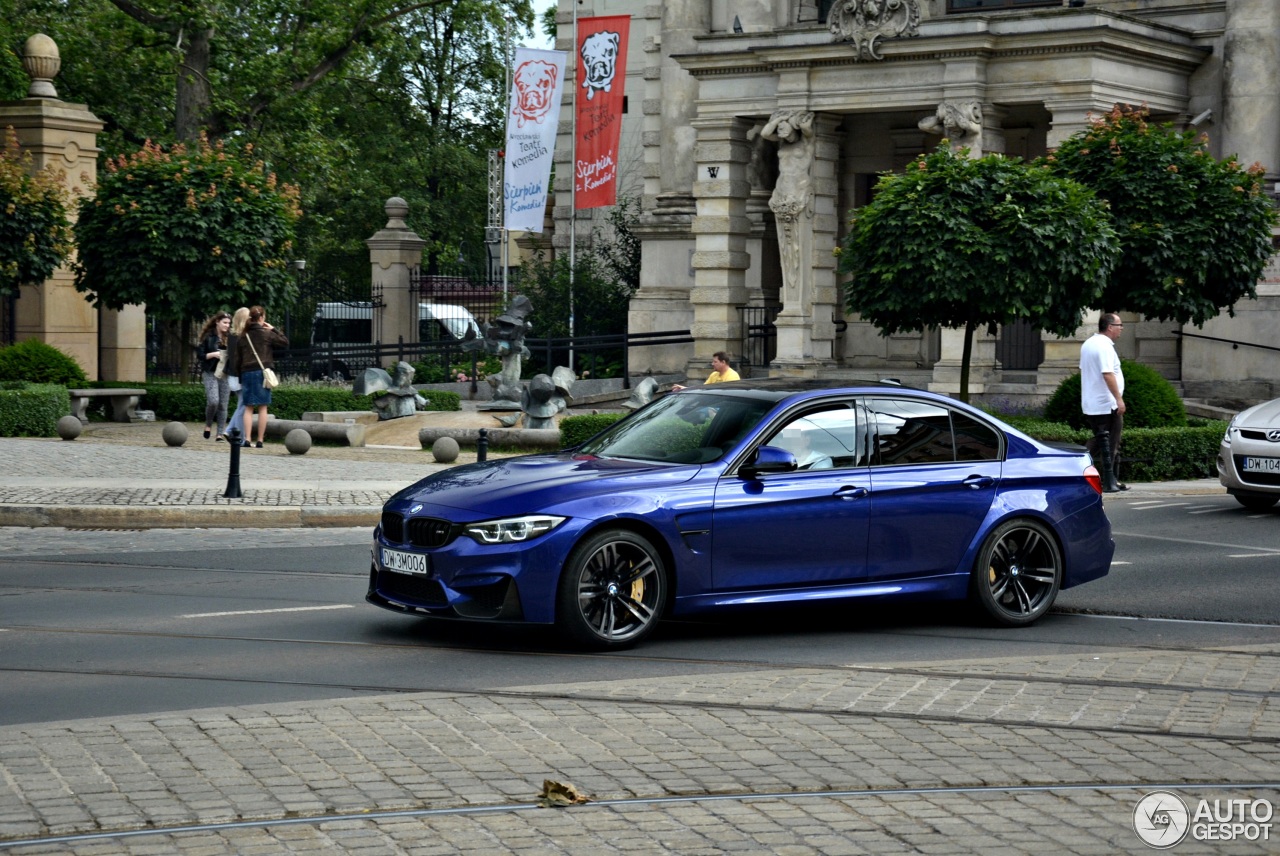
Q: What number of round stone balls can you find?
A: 4